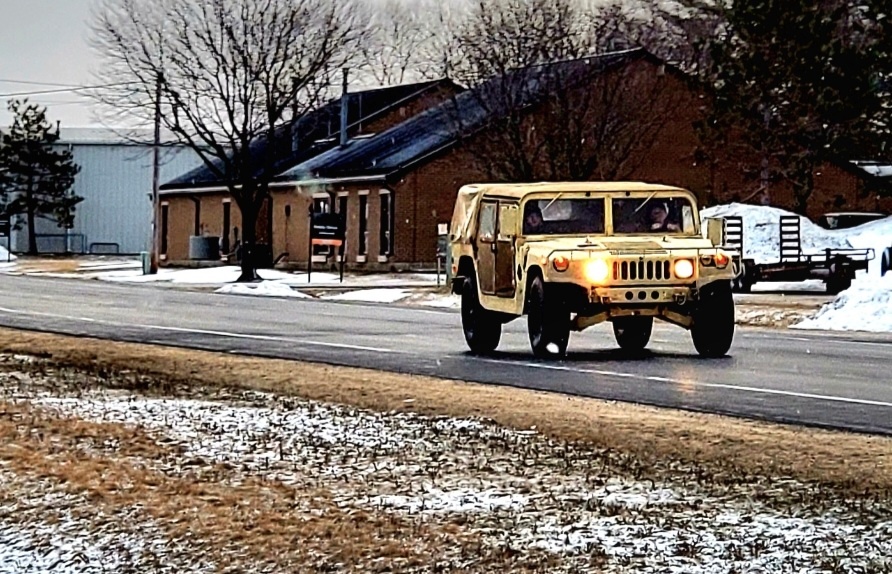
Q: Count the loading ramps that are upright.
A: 2